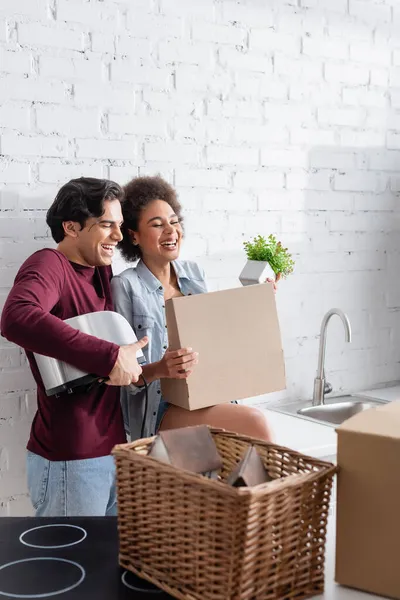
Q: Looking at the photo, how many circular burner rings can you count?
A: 3